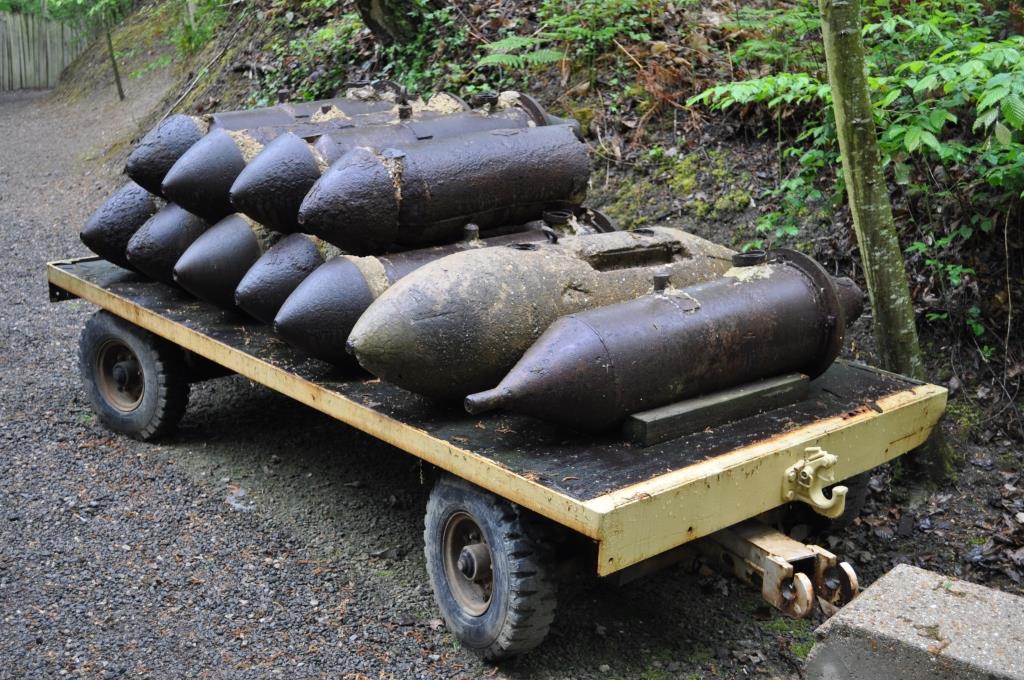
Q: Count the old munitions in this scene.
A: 11